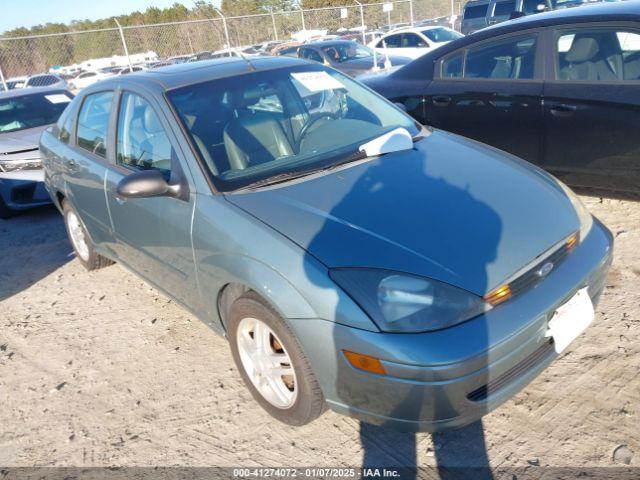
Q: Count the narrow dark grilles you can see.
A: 2